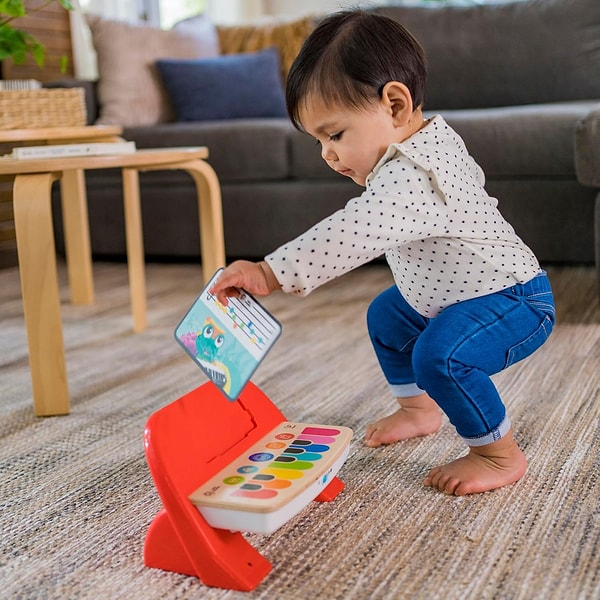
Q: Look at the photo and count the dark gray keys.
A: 5